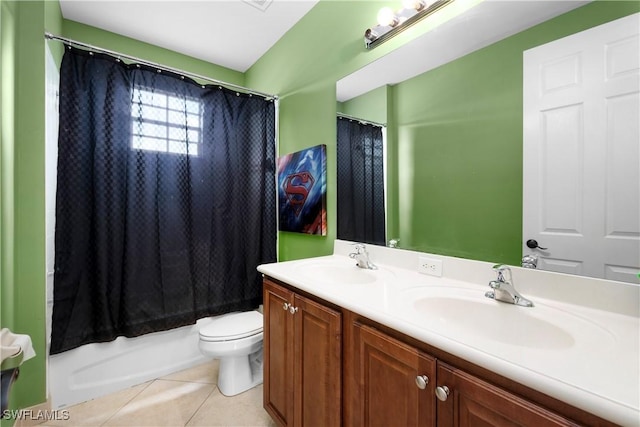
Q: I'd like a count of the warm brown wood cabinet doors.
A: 4